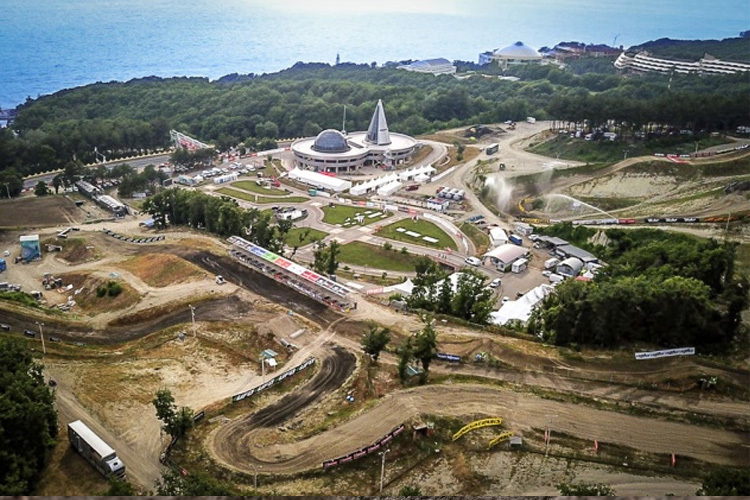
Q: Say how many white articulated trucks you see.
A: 1